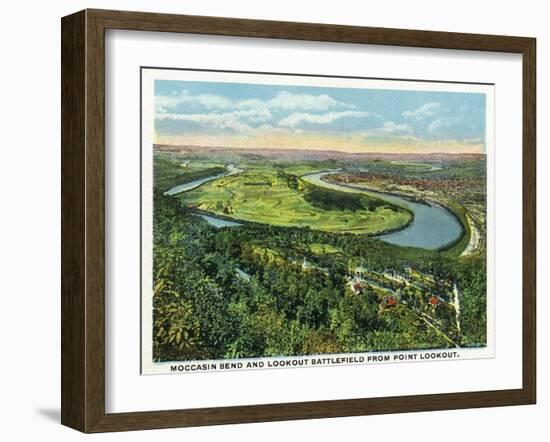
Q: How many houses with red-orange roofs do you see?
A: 3